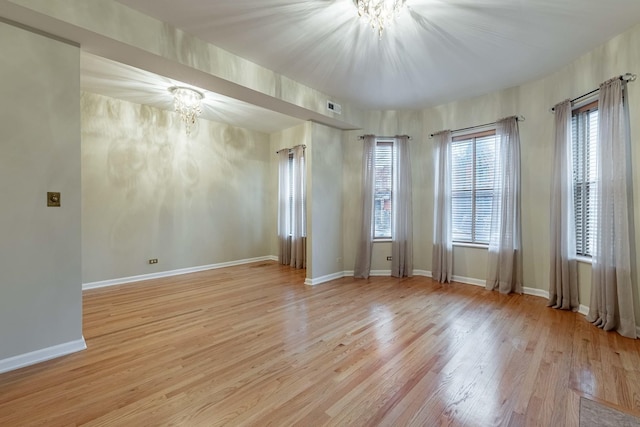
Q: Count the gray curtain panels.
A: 8